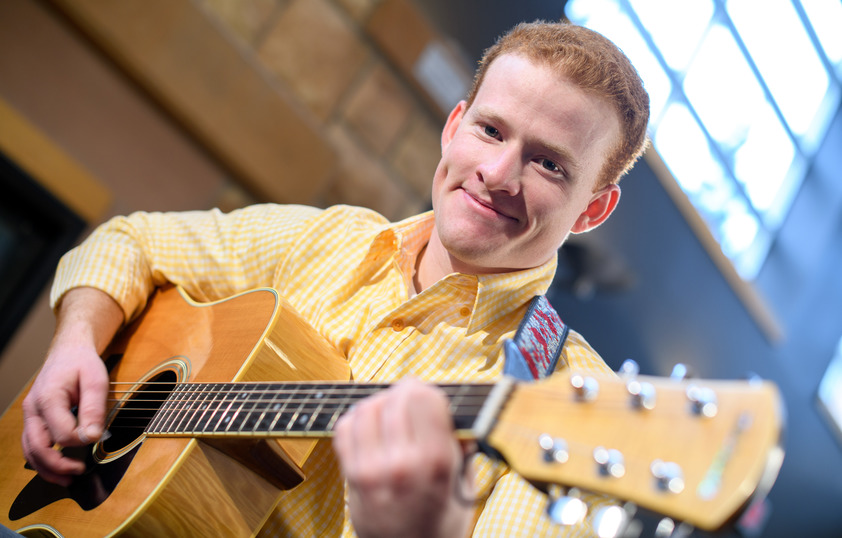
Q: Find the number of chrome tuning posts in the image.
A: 6